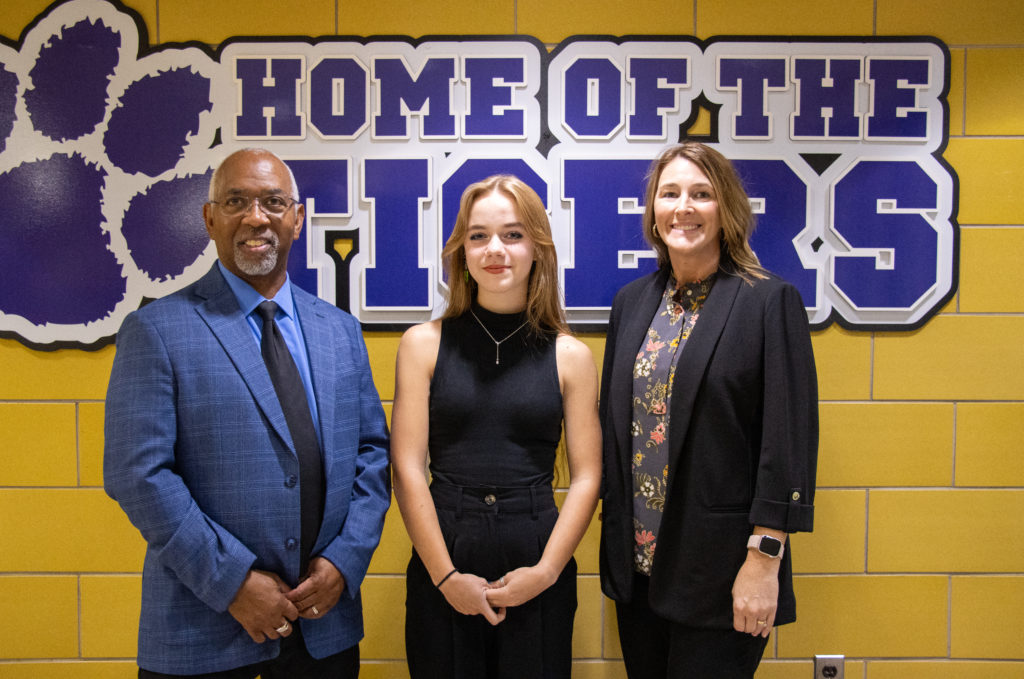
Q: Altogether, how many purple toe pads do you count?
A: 4